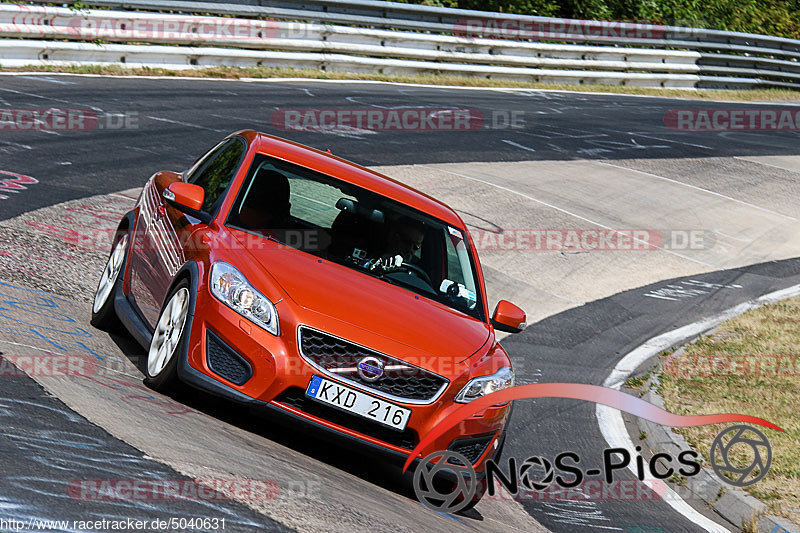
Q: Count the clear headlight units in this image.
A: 2